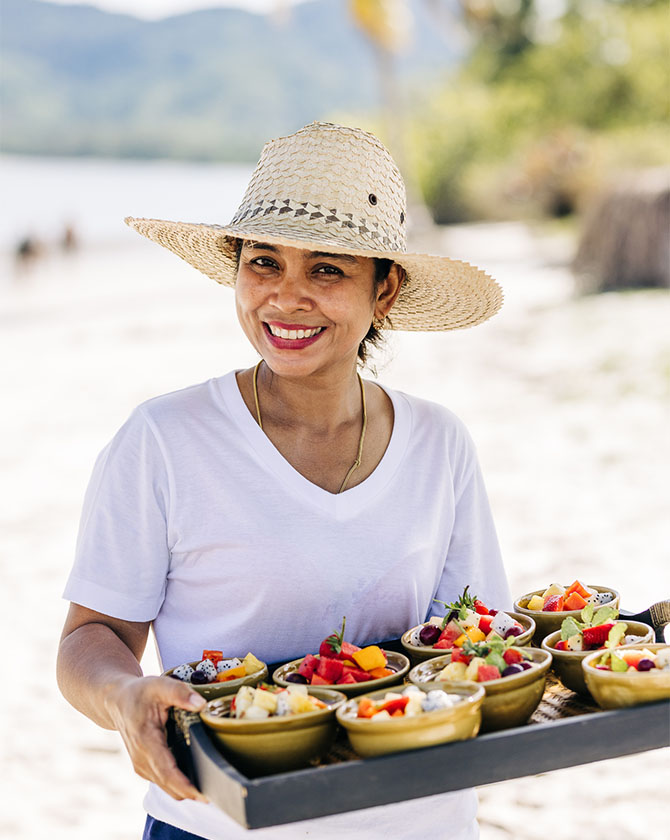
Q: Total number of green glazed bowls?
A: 9